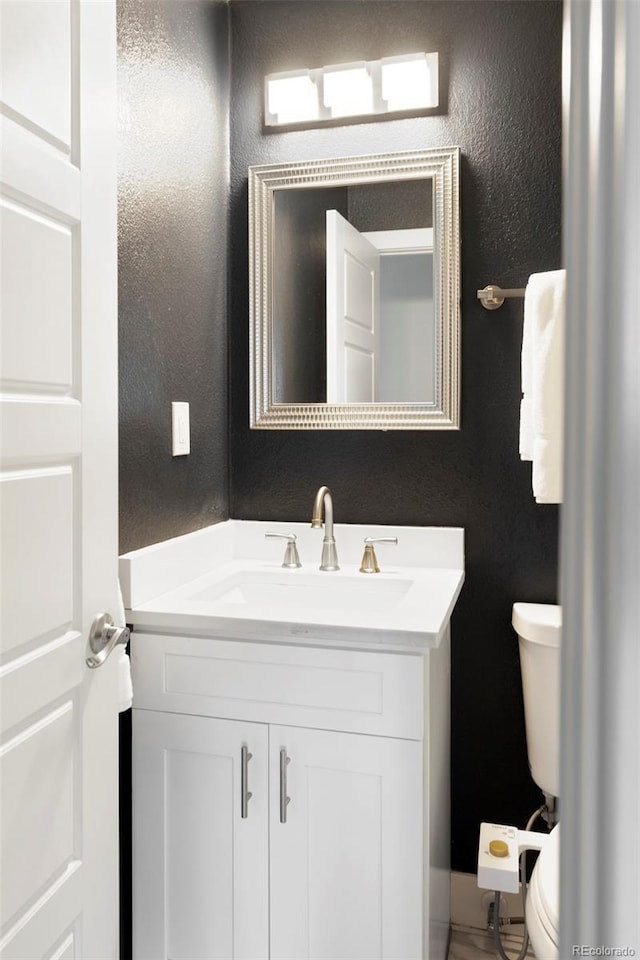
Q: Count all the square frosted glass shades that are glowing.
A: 3